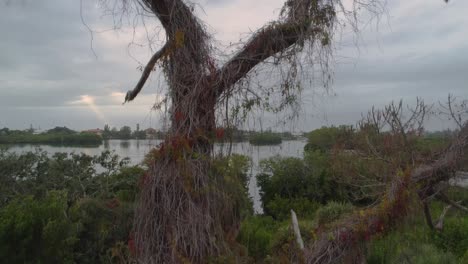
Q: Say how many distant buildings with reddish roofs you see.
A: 2